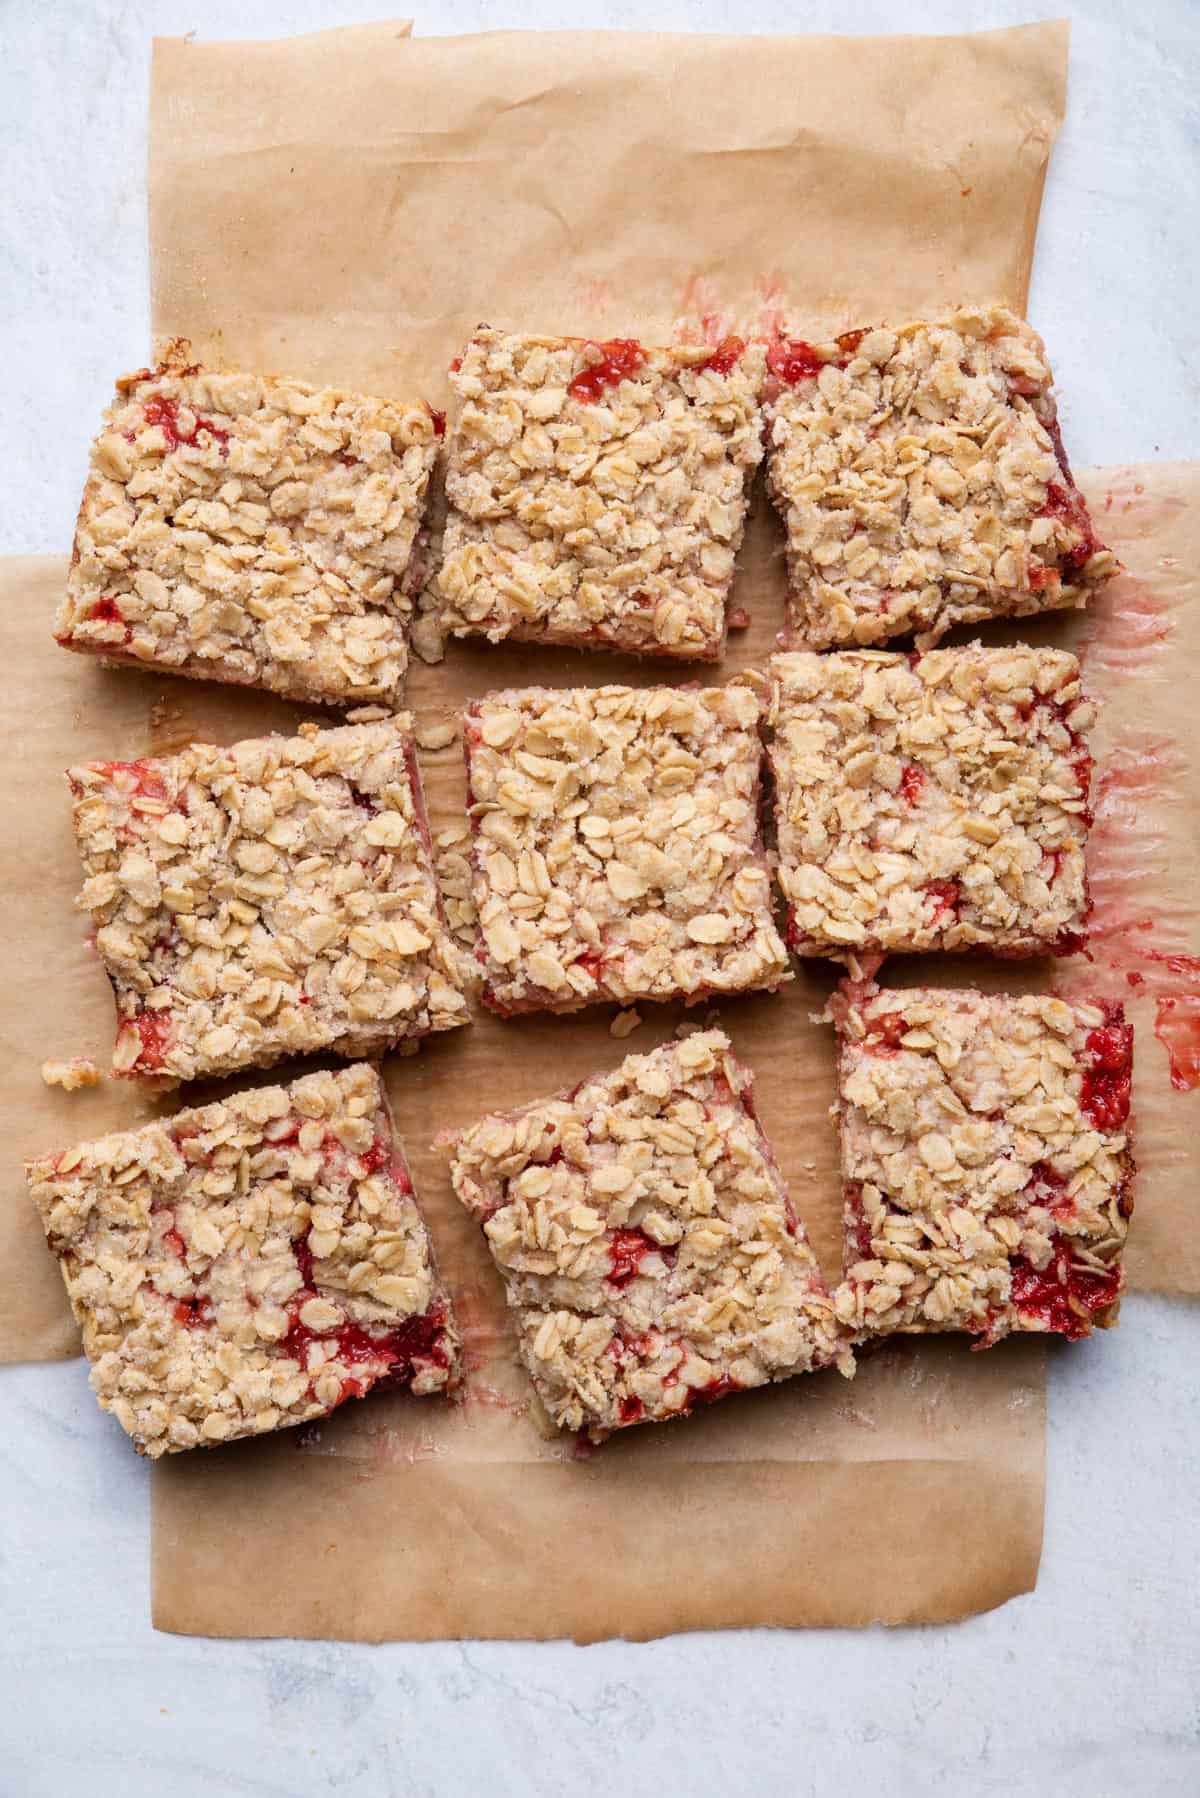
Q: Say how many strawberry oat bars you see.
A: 9